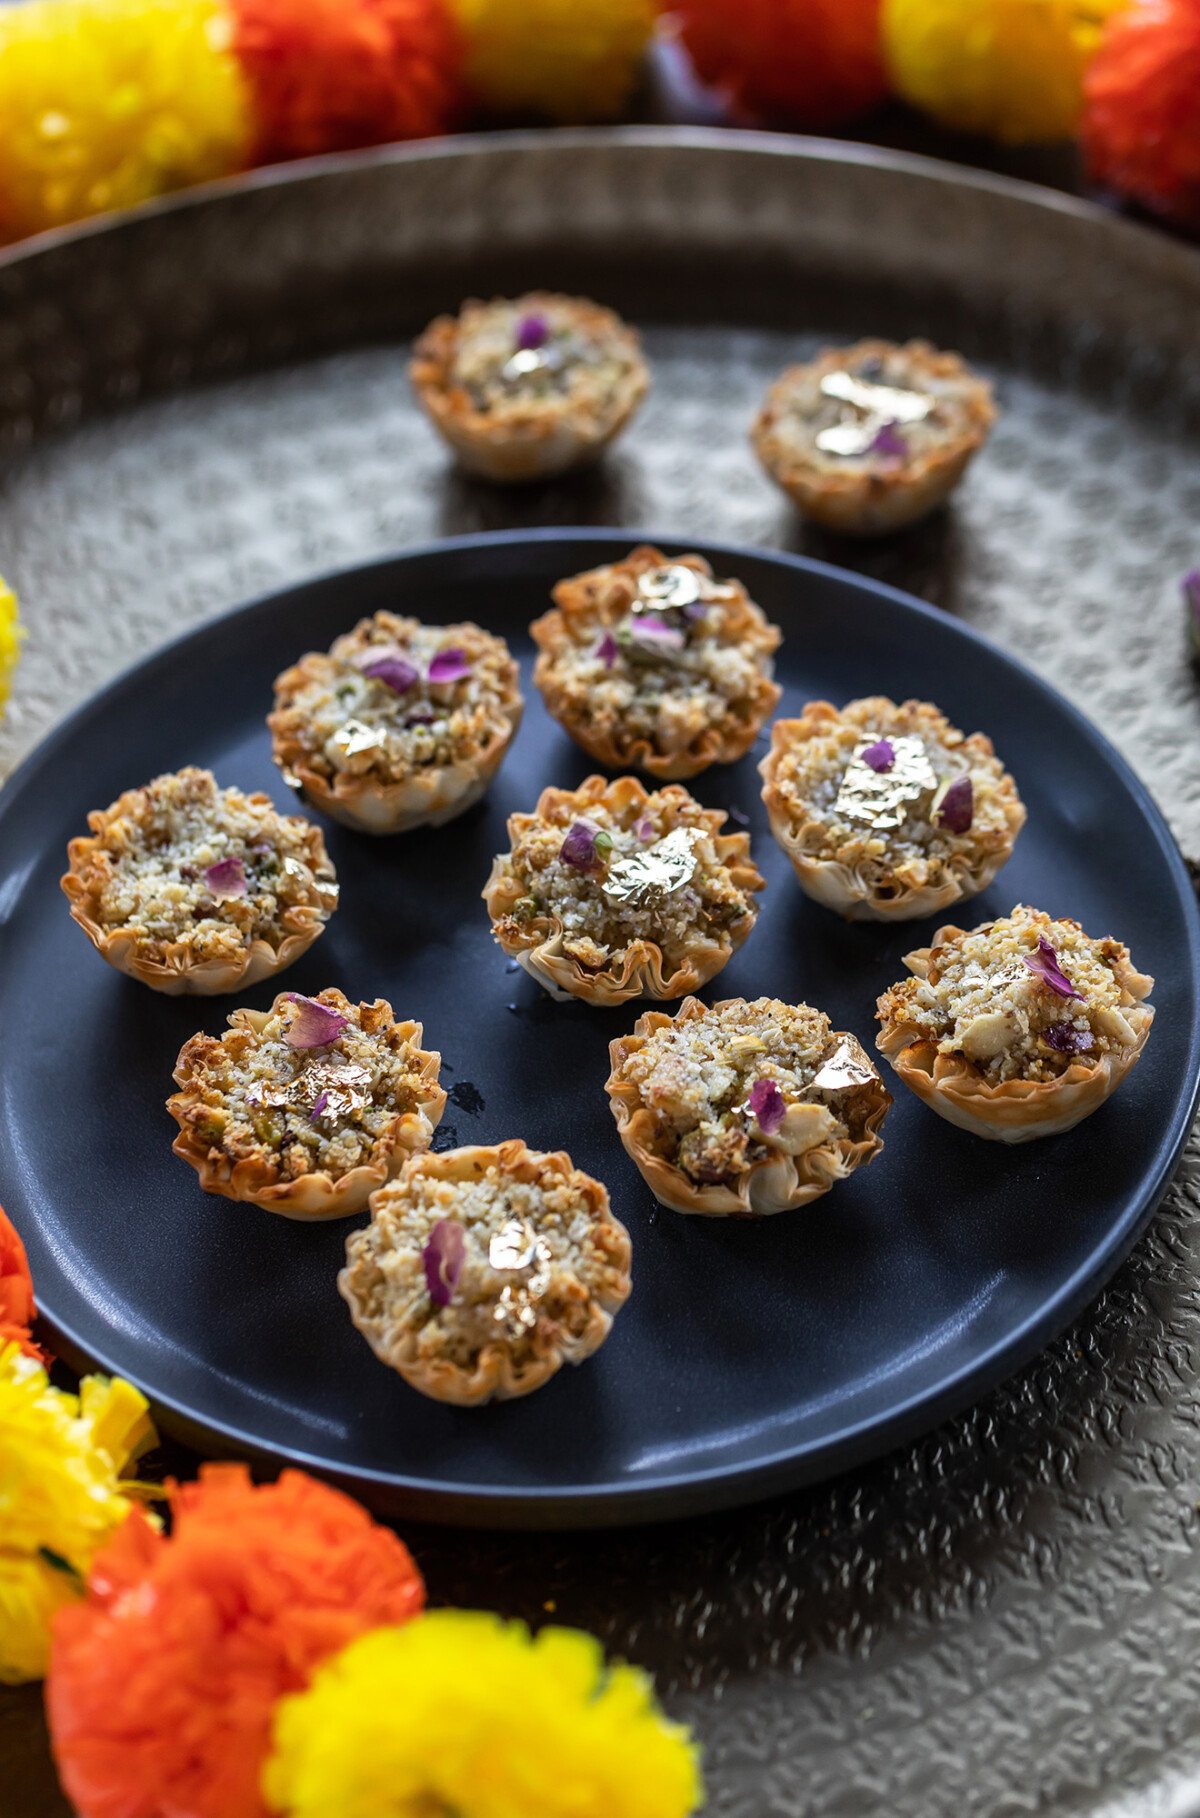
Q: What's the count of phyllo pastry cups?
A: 11